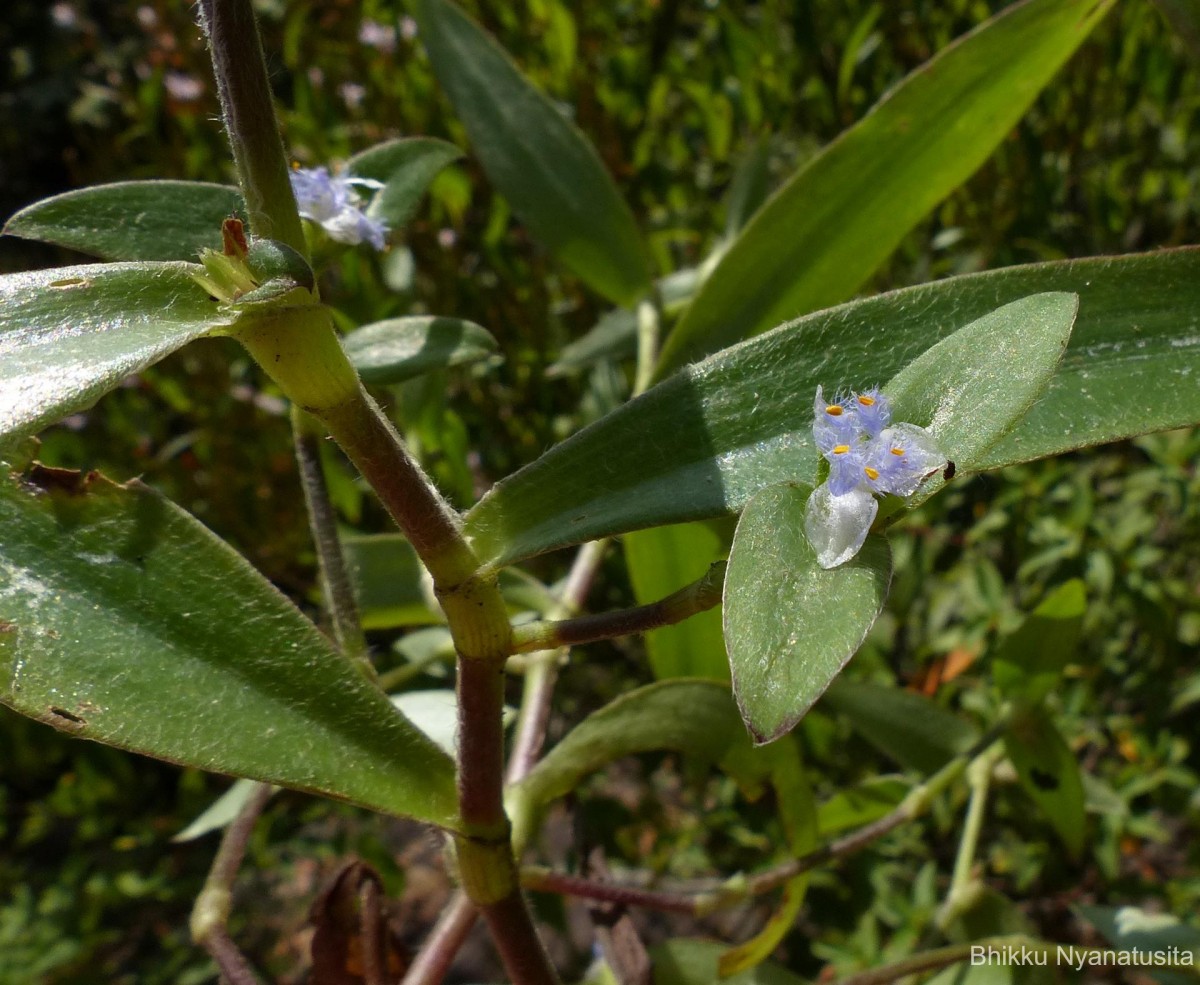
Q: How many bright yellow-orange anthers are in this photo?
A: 5